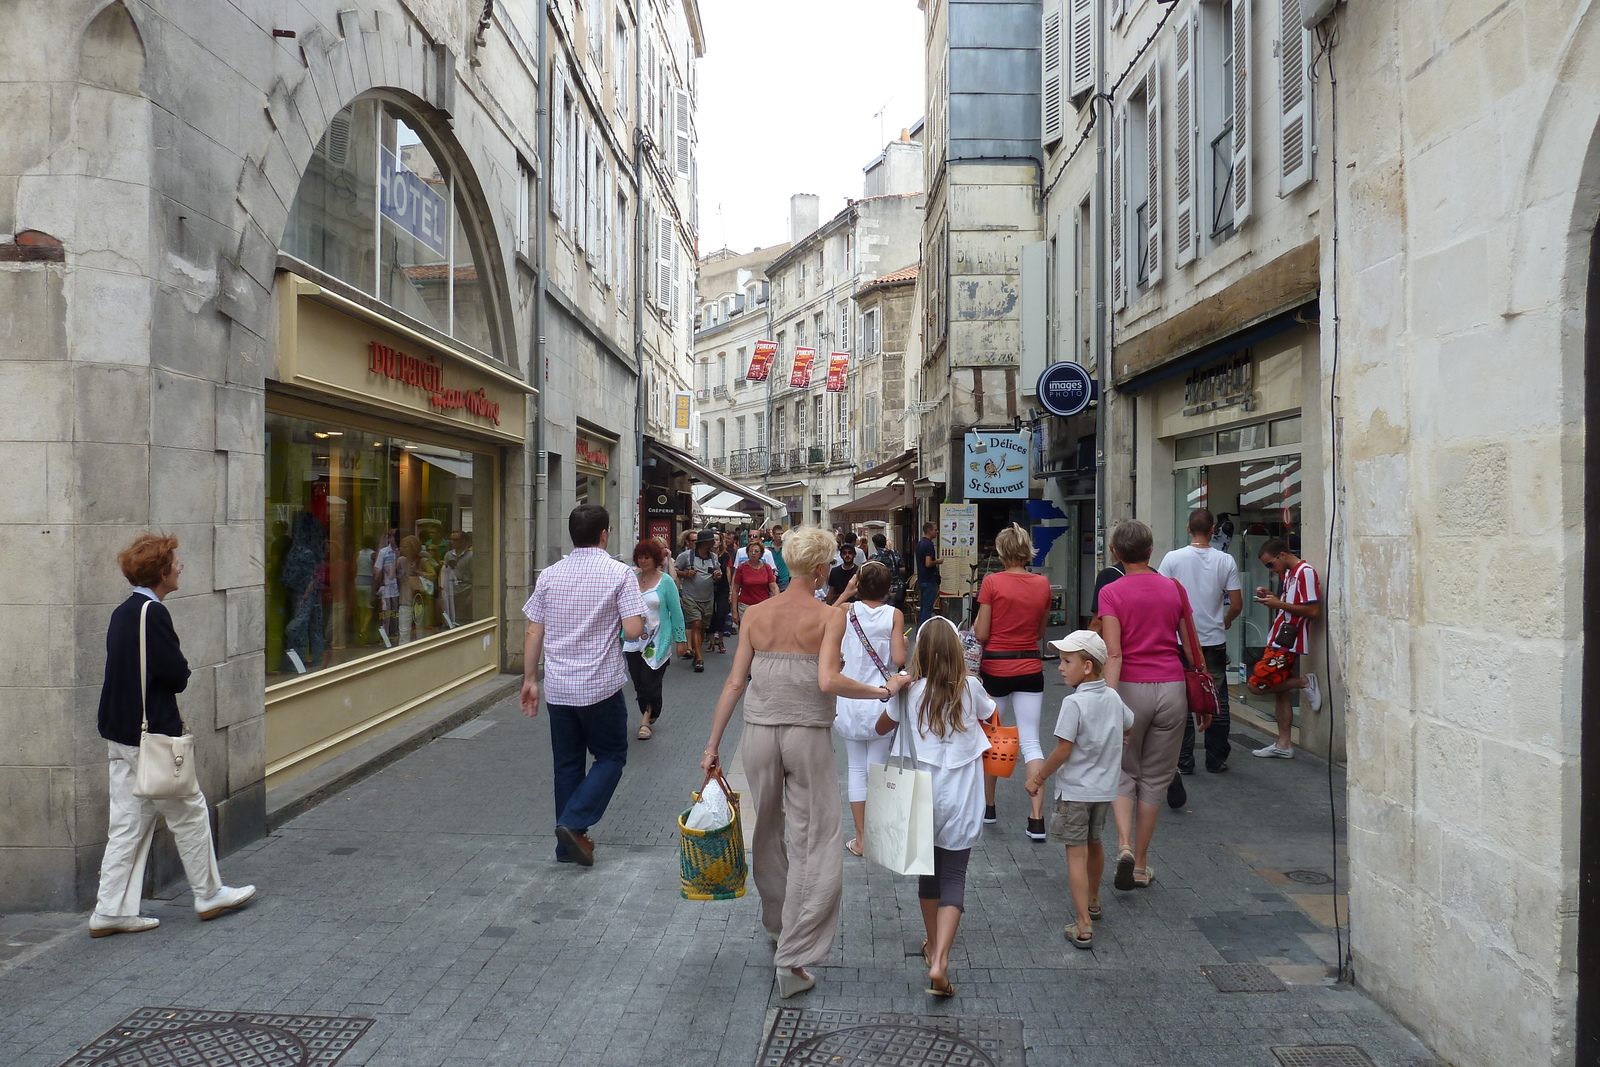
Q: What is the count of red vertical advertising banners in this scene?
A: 3